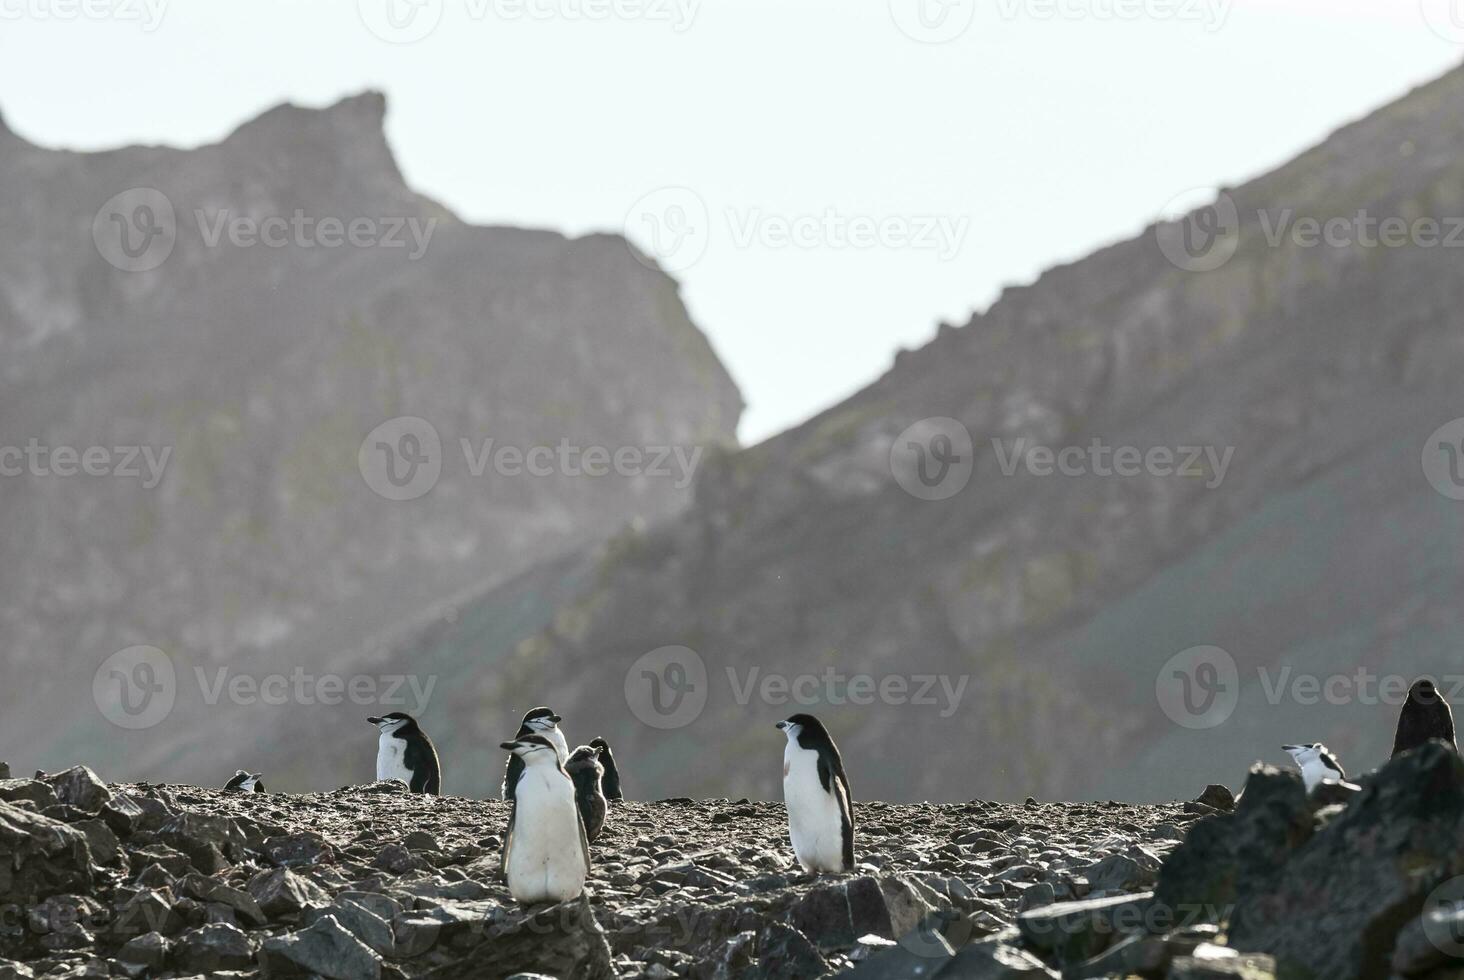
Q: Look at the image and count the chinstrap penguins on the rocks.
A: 9